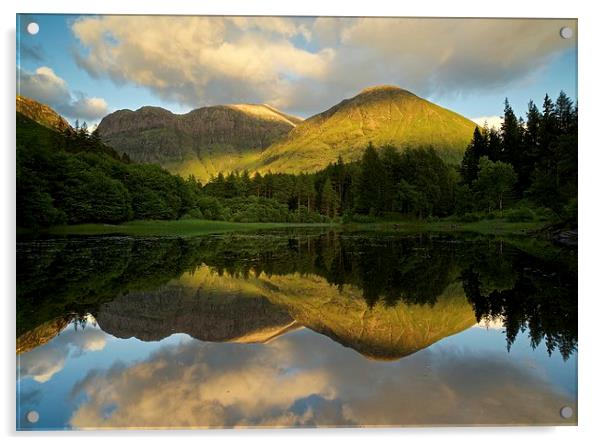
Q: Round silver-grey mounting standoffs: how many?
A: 4